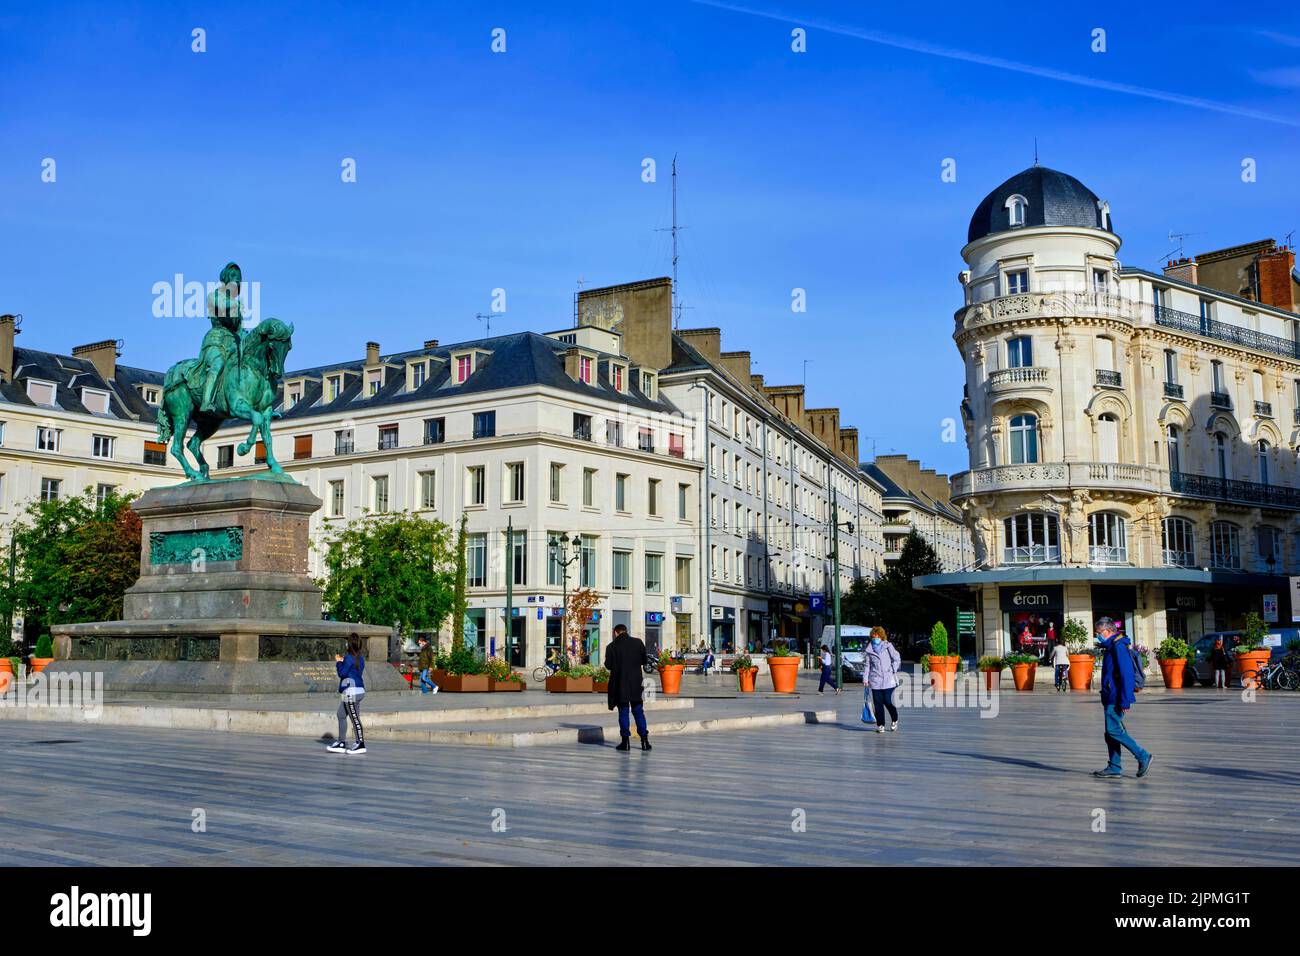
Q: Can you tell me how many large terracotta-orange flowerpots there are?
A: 11